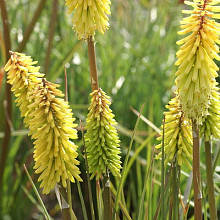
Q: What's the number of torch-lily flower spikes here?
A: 7